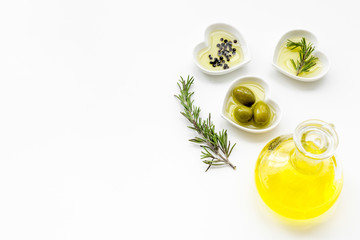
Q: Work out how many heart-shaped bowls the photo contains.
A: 3